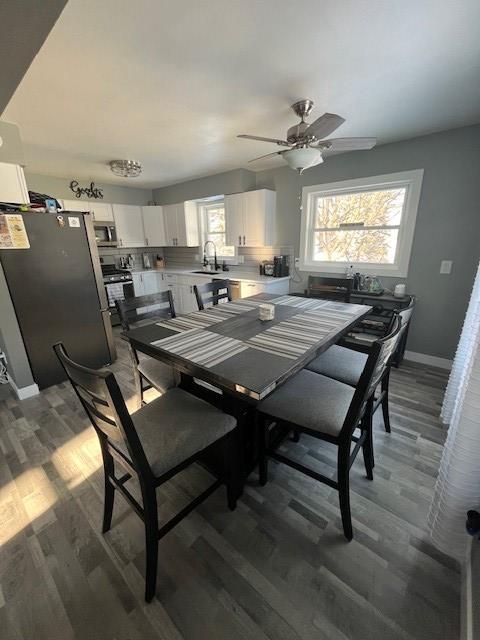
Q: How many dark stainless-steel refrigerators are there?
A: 1